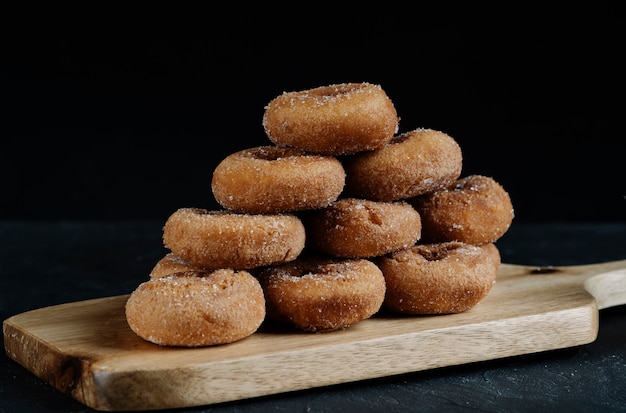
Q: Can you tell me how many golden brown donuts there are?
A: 11